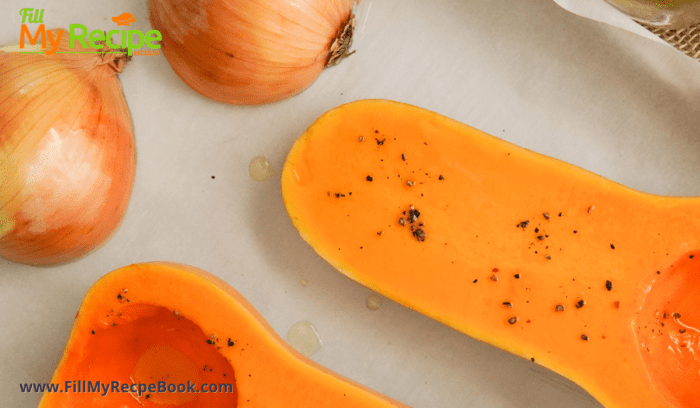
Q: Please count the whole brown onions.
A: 2